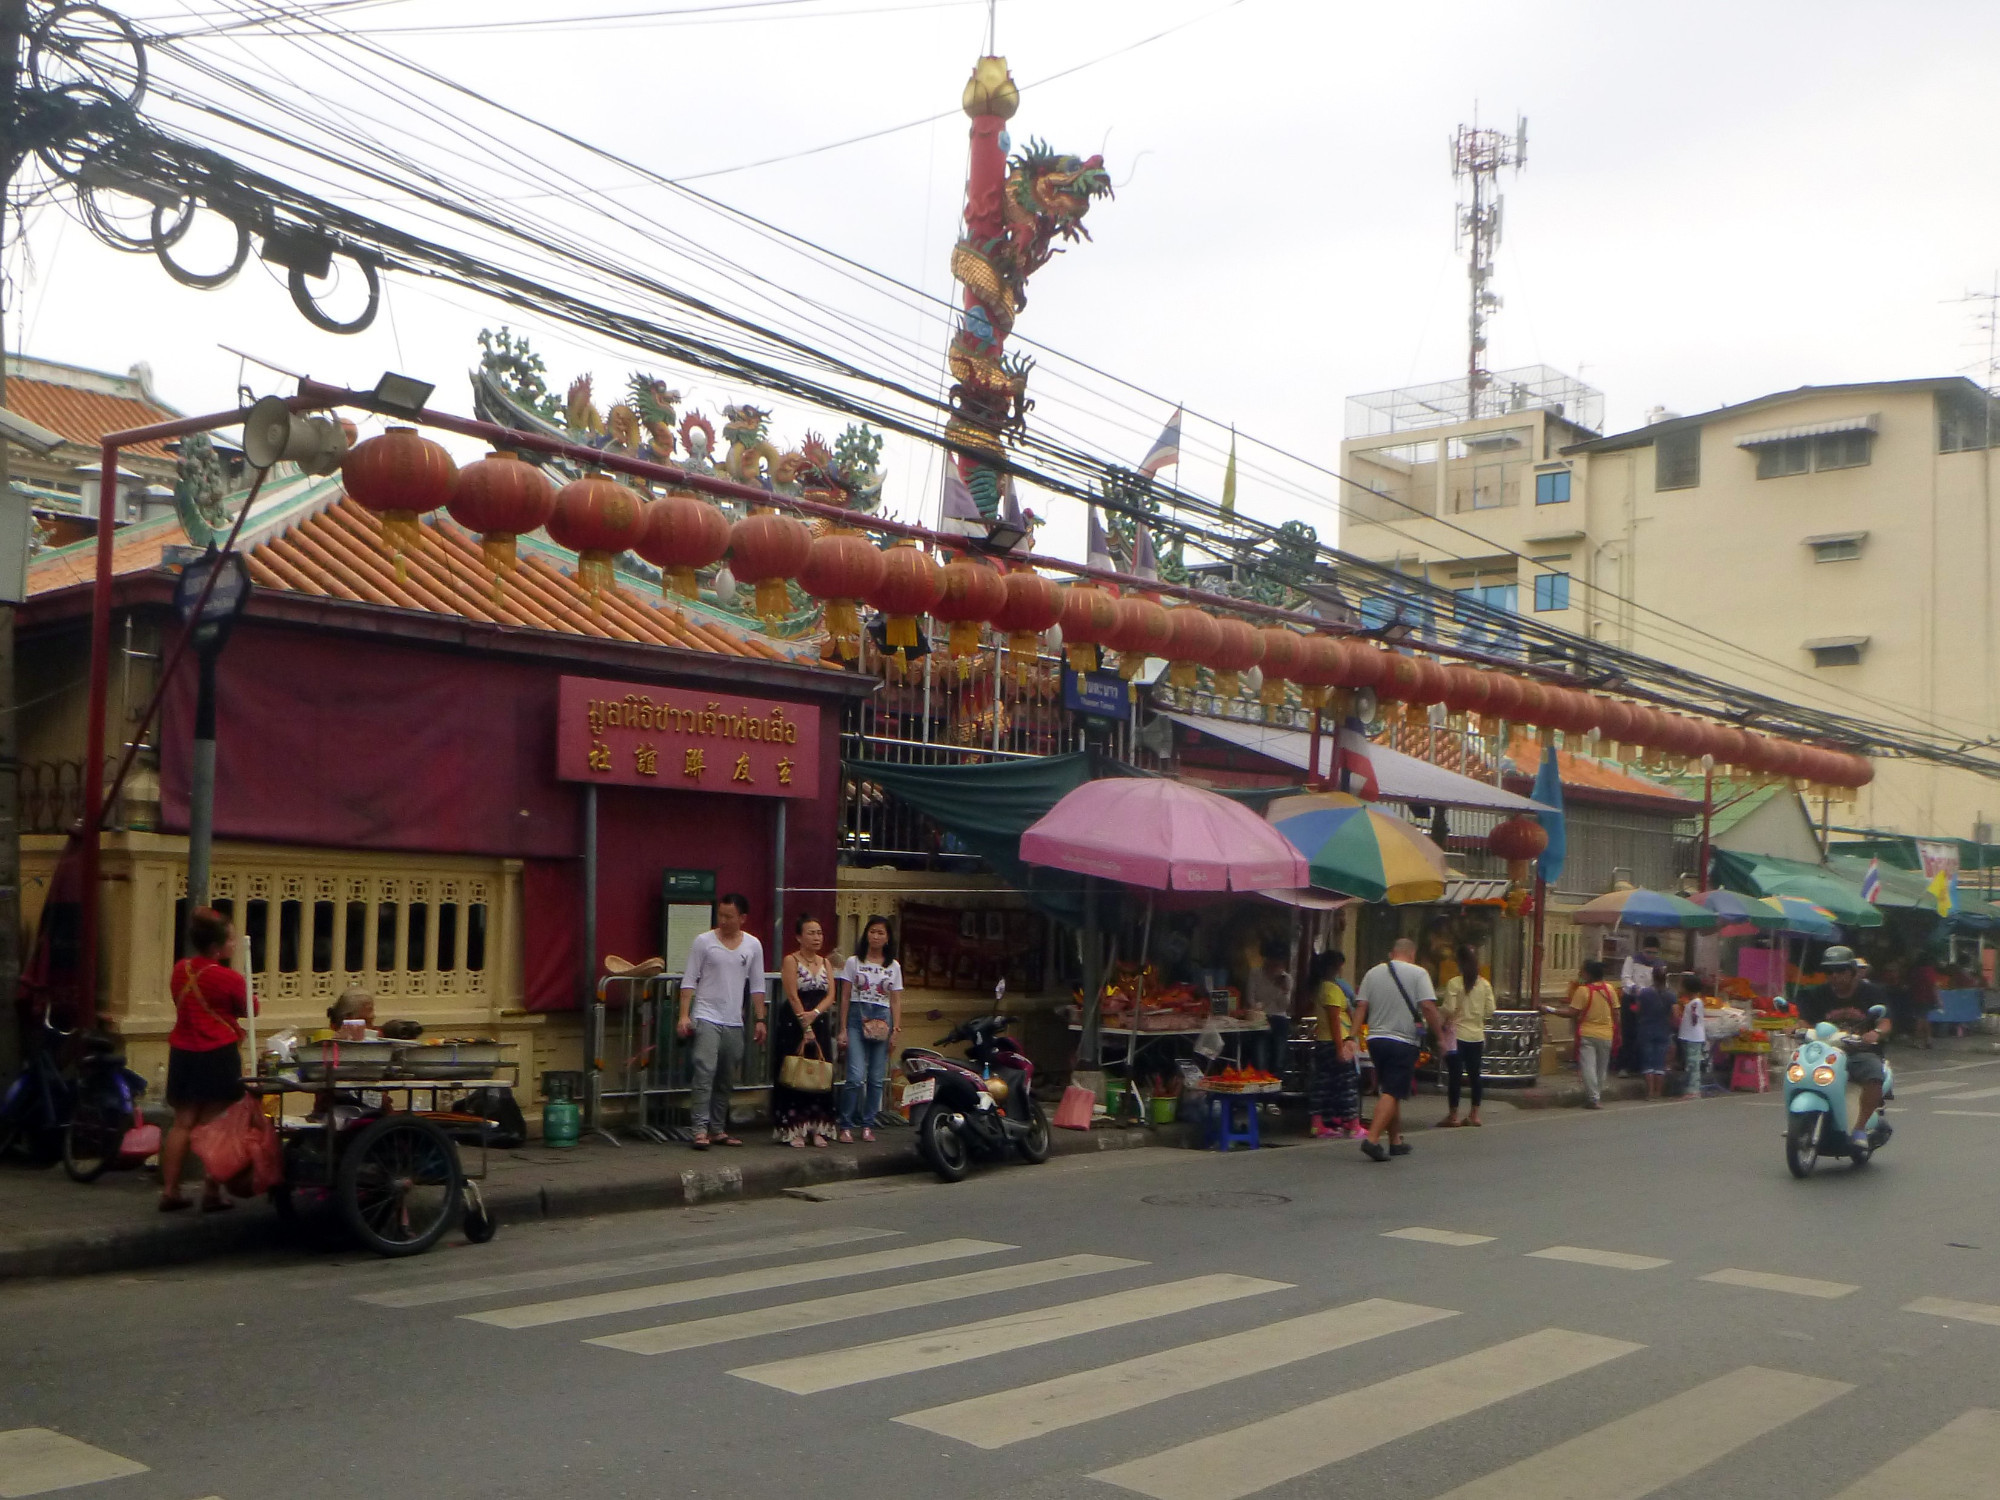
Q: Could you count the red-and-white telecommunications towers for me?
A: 1